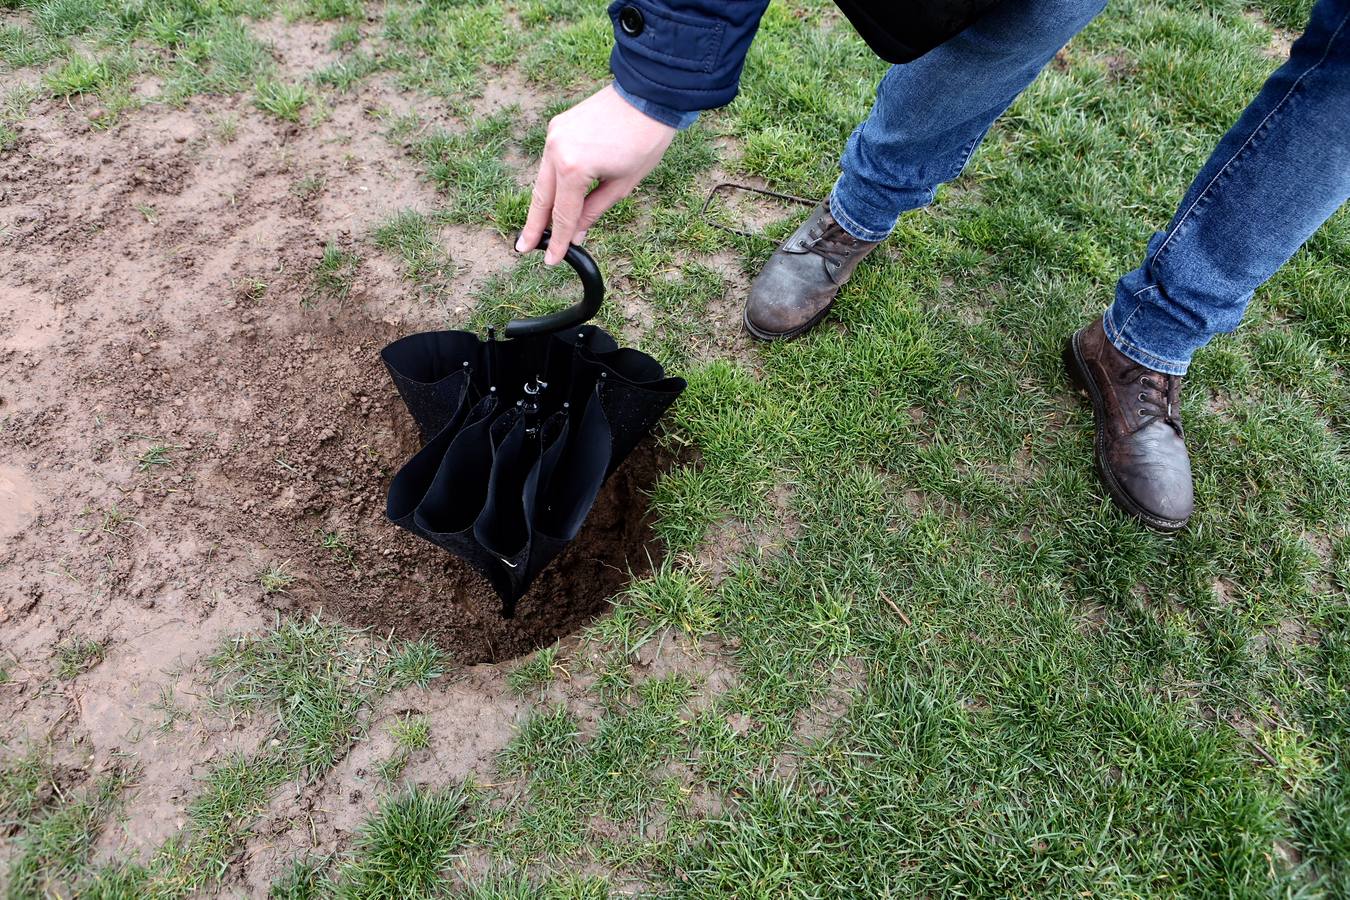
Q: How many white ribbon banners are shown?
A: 0